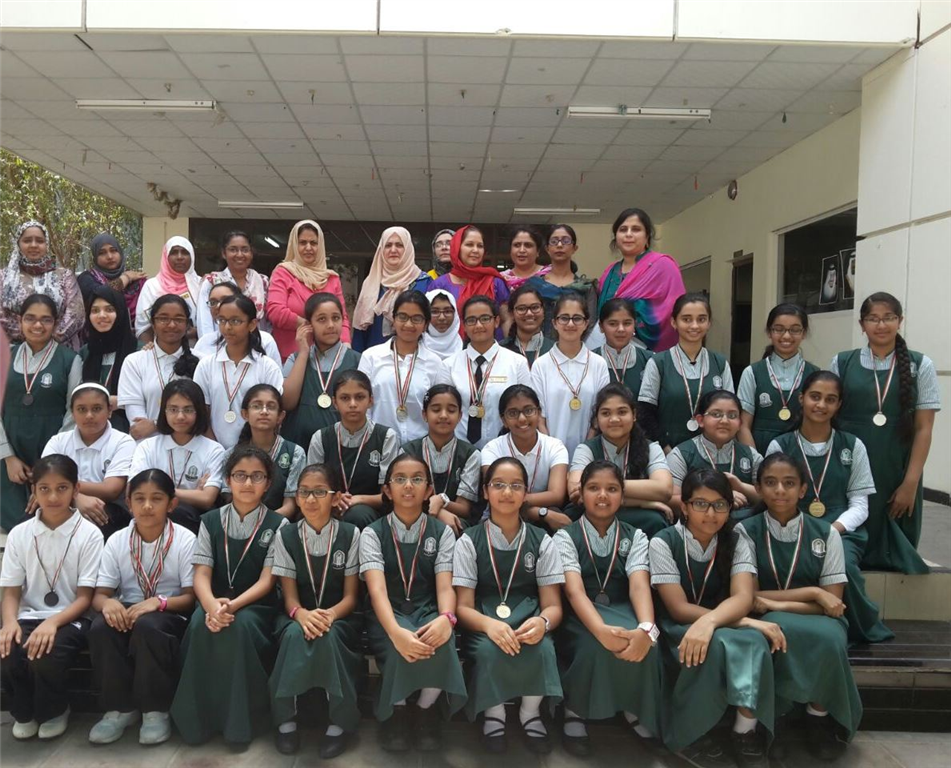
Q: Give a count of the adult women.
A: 11